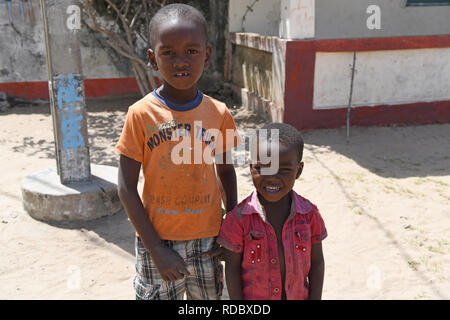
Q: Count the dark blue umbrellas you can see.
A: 0